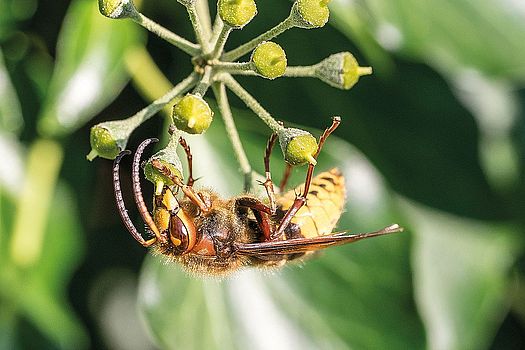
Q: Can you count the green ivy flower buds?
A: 9